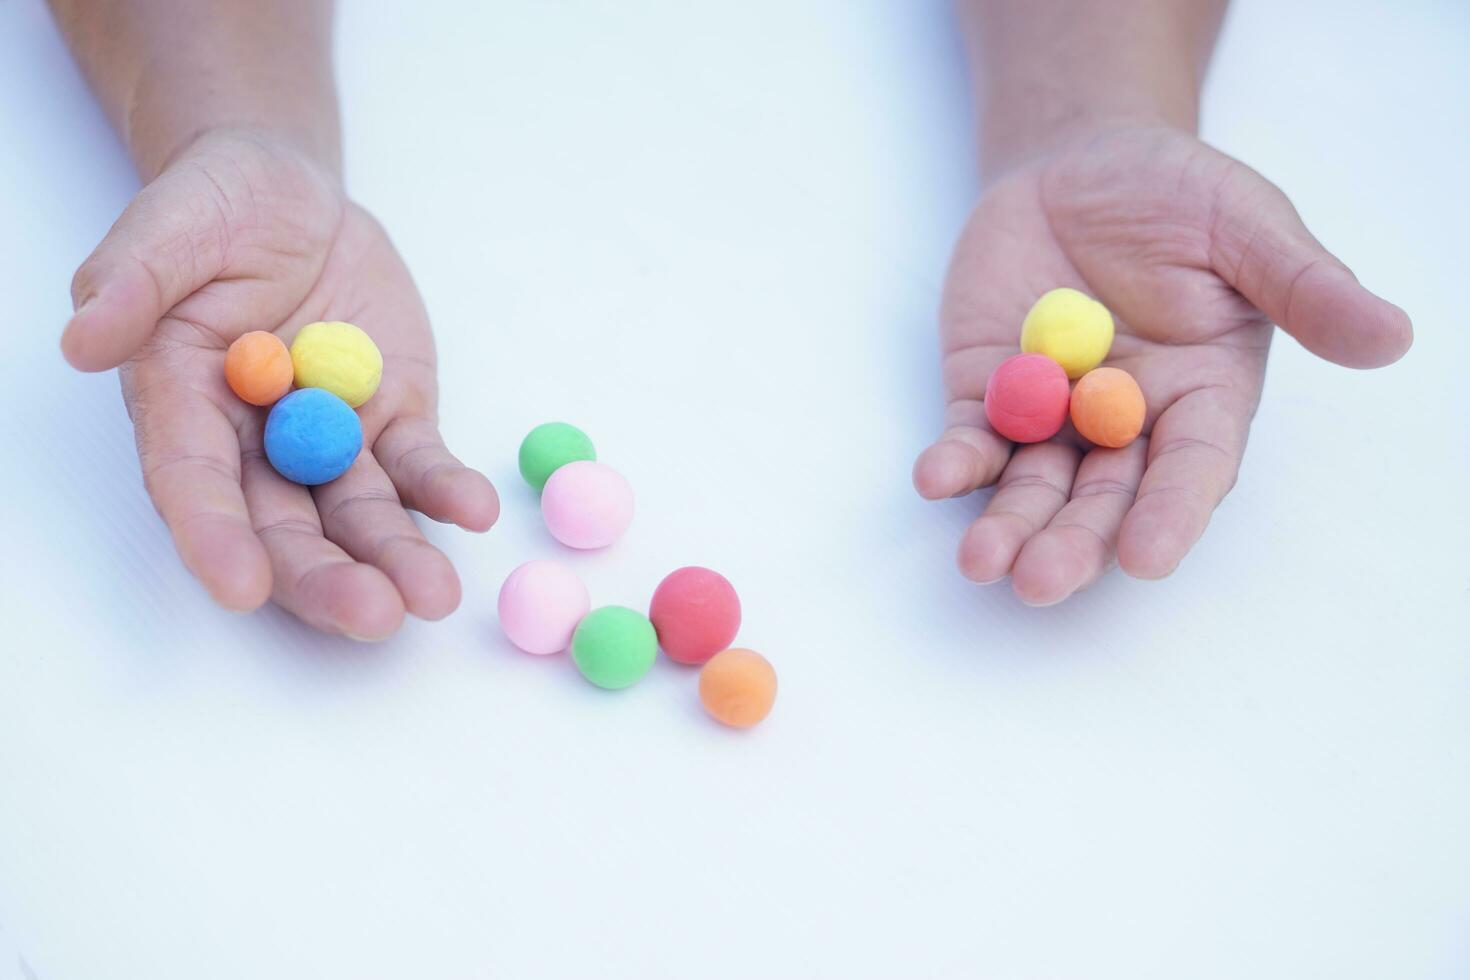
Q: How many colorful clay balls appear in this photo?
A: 12